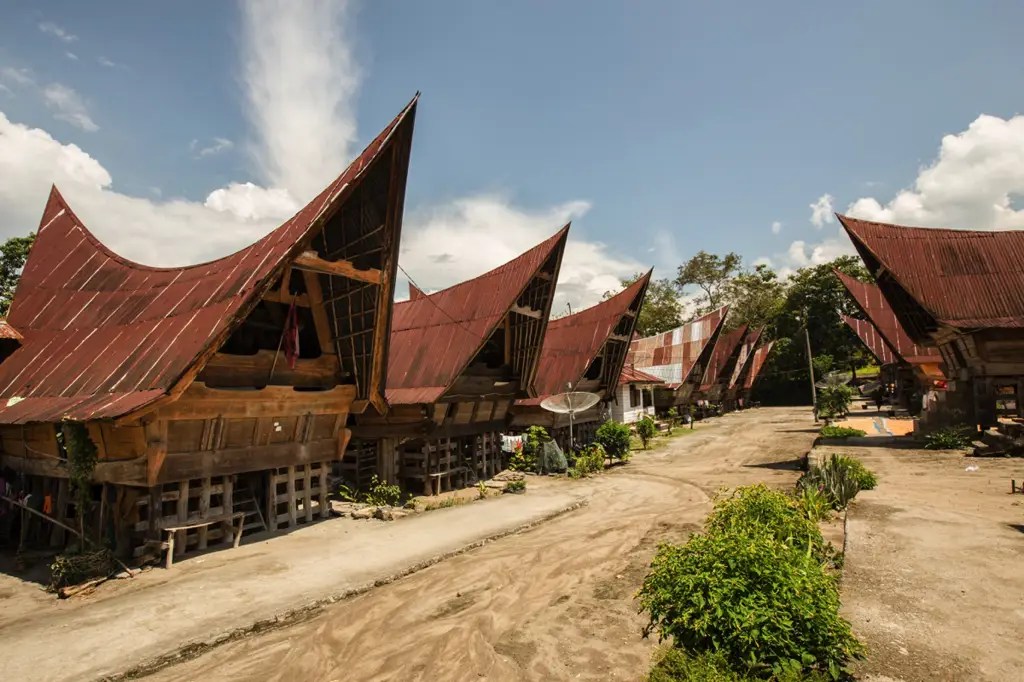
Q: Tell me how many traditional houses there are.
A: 10